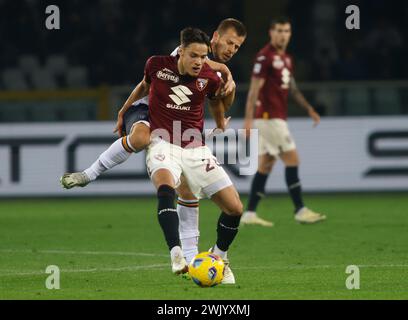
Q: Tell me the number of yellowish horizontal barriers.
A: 1